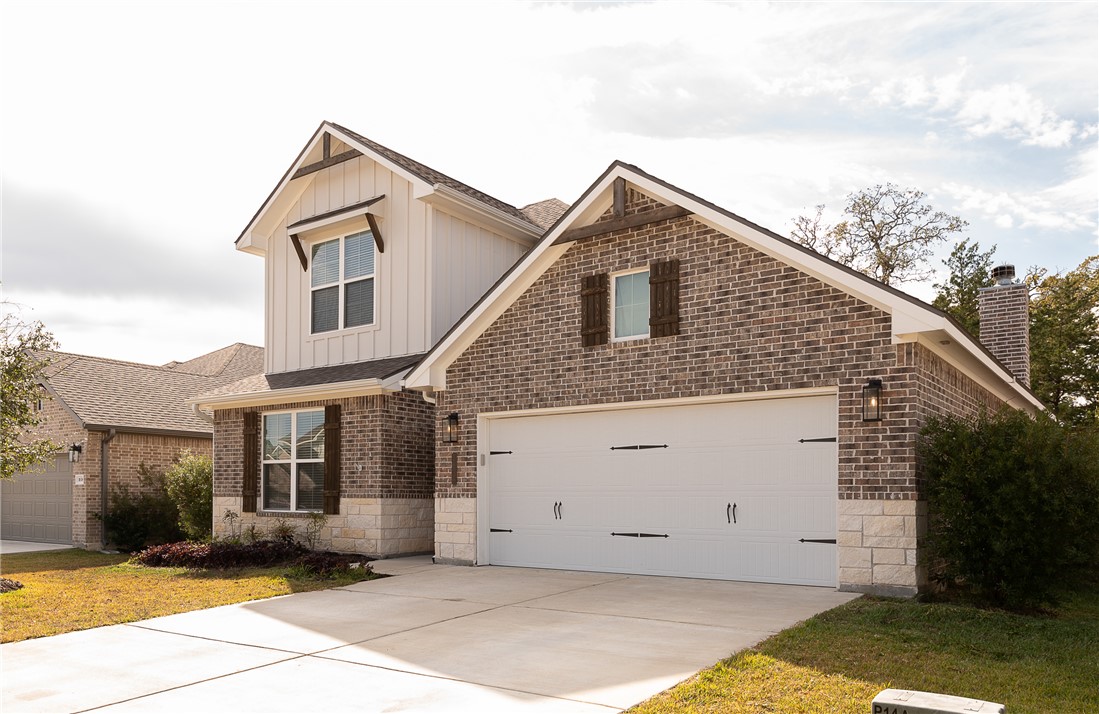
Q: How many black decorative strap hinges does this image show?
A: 8